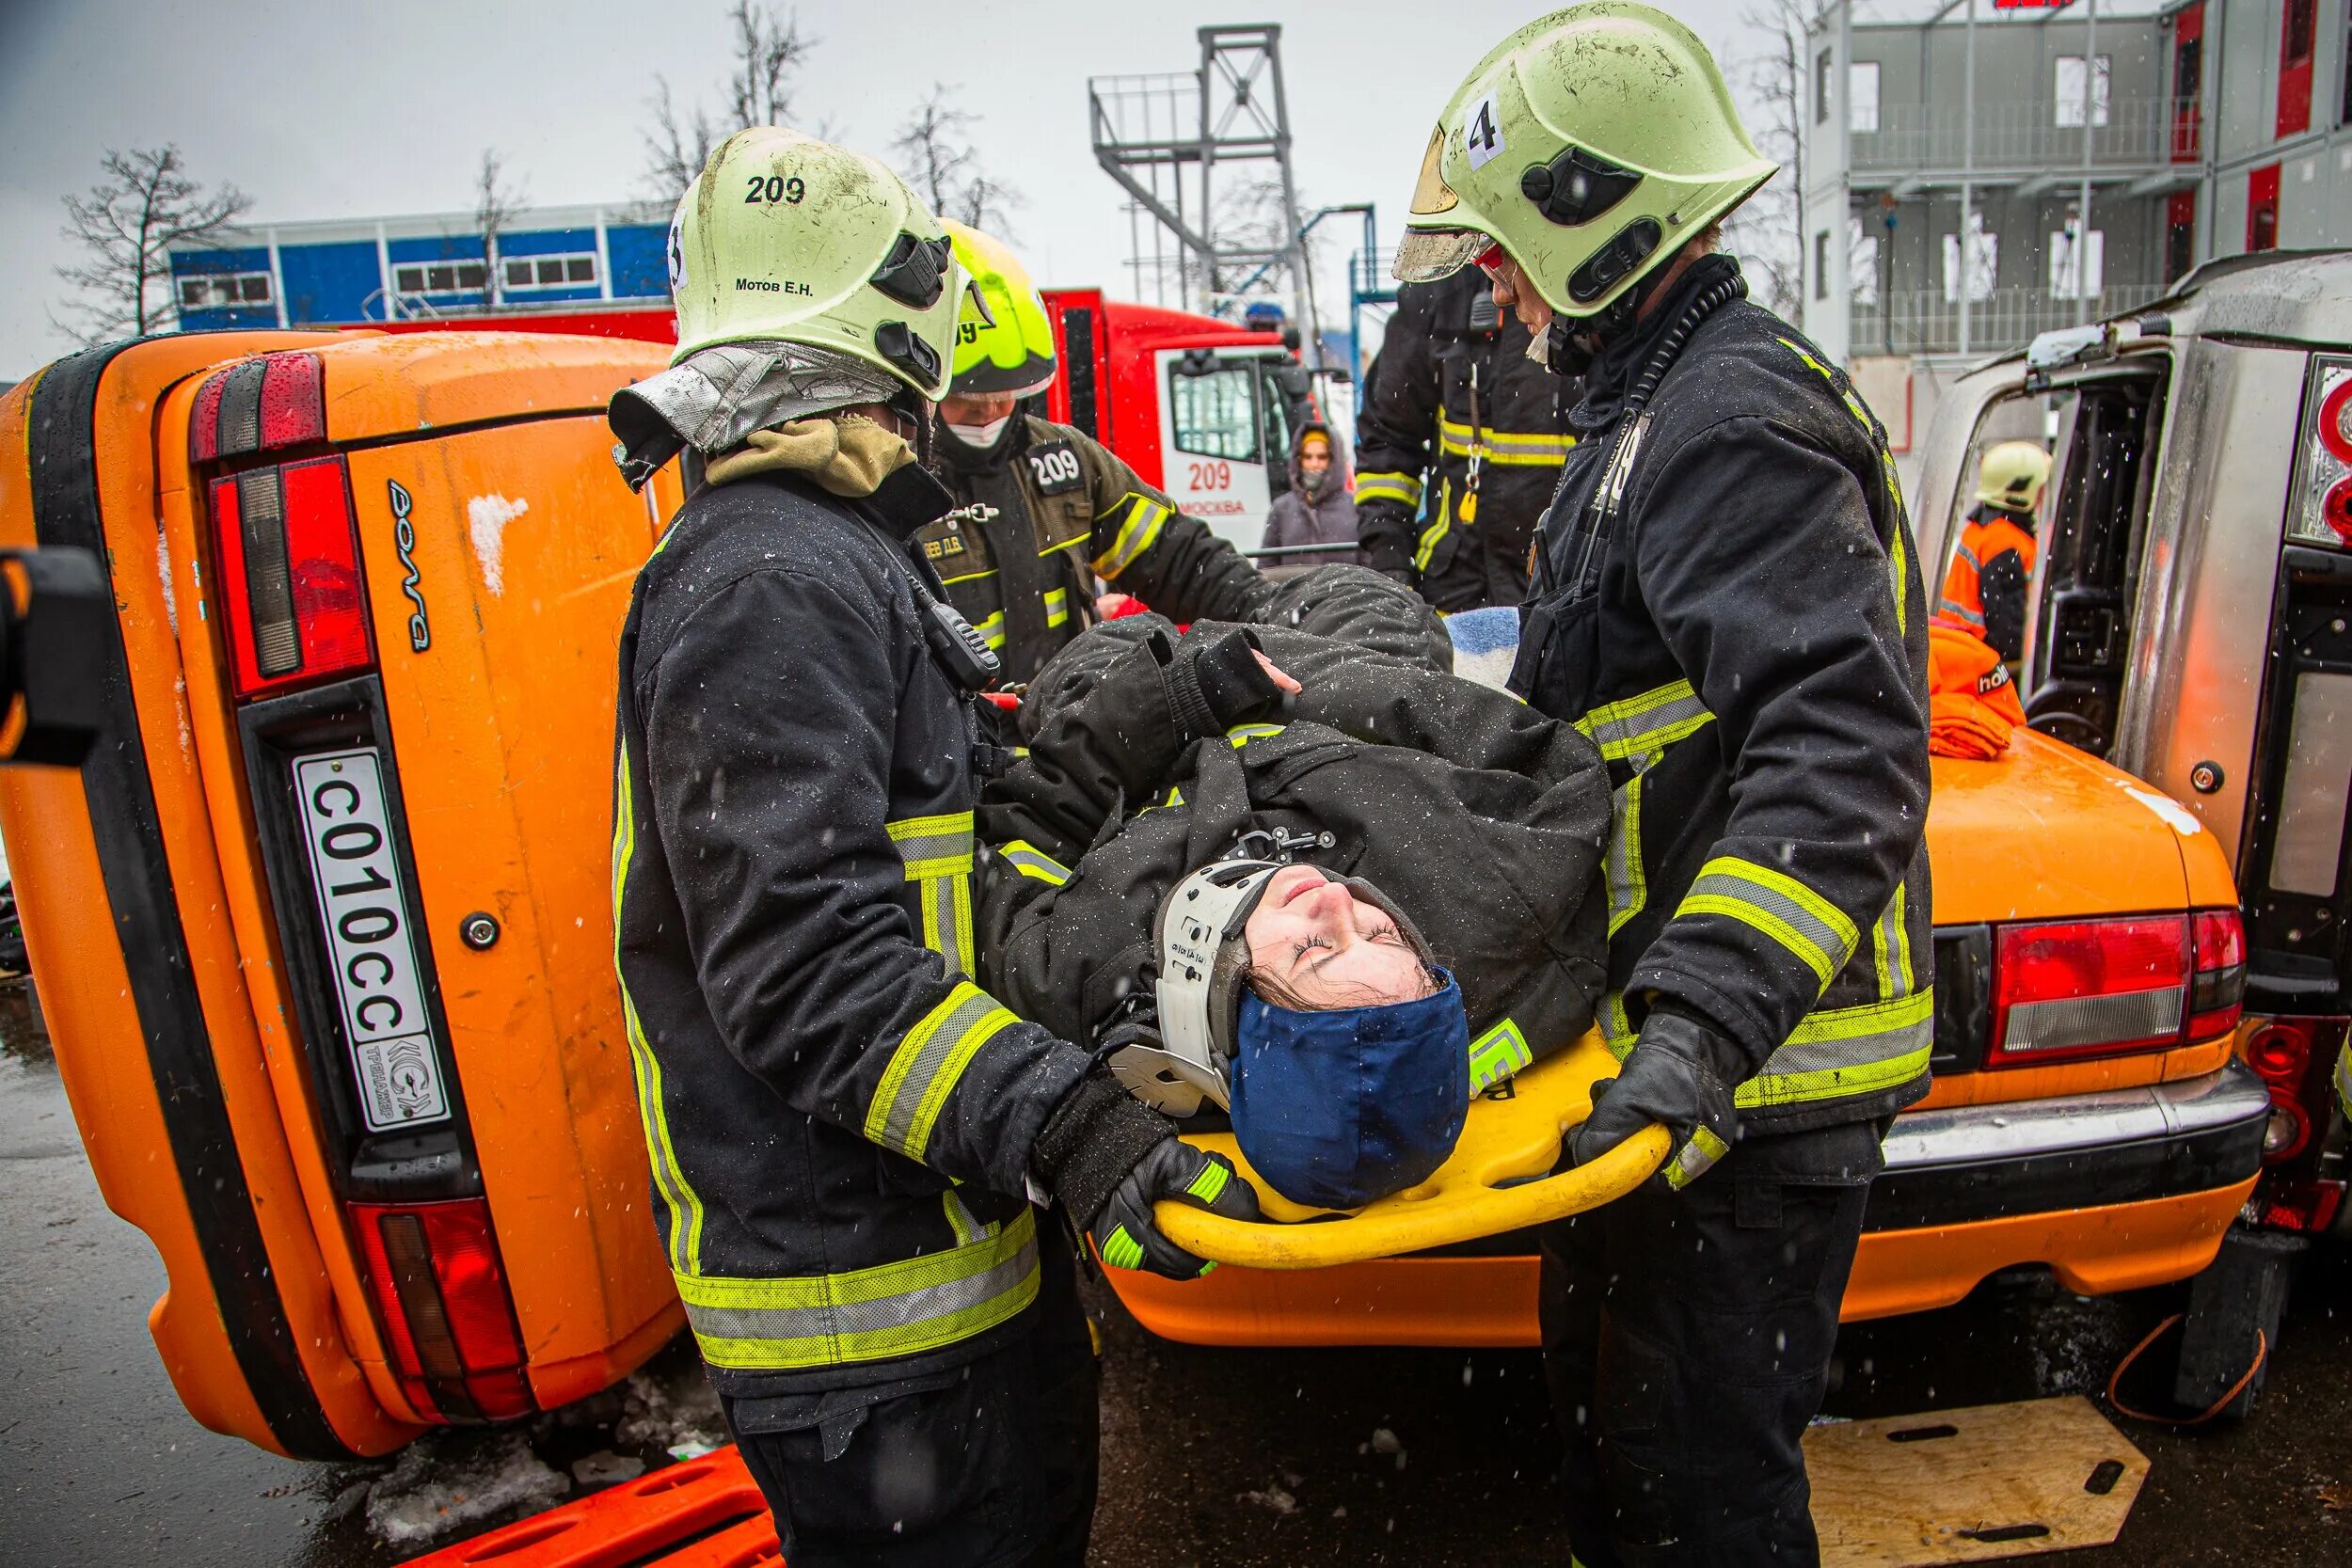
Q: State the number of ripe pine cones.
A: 0